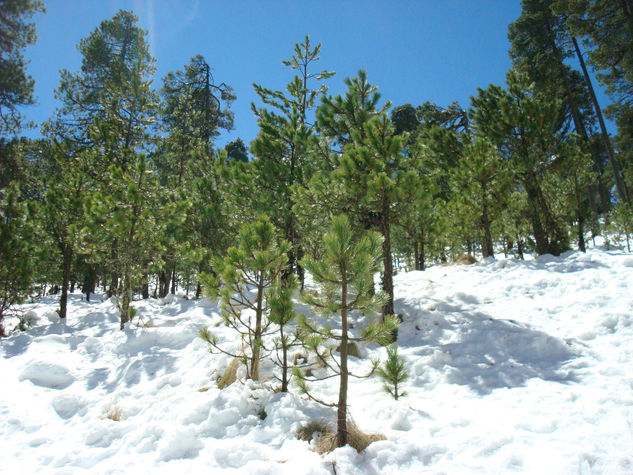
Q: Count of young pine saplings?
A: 4